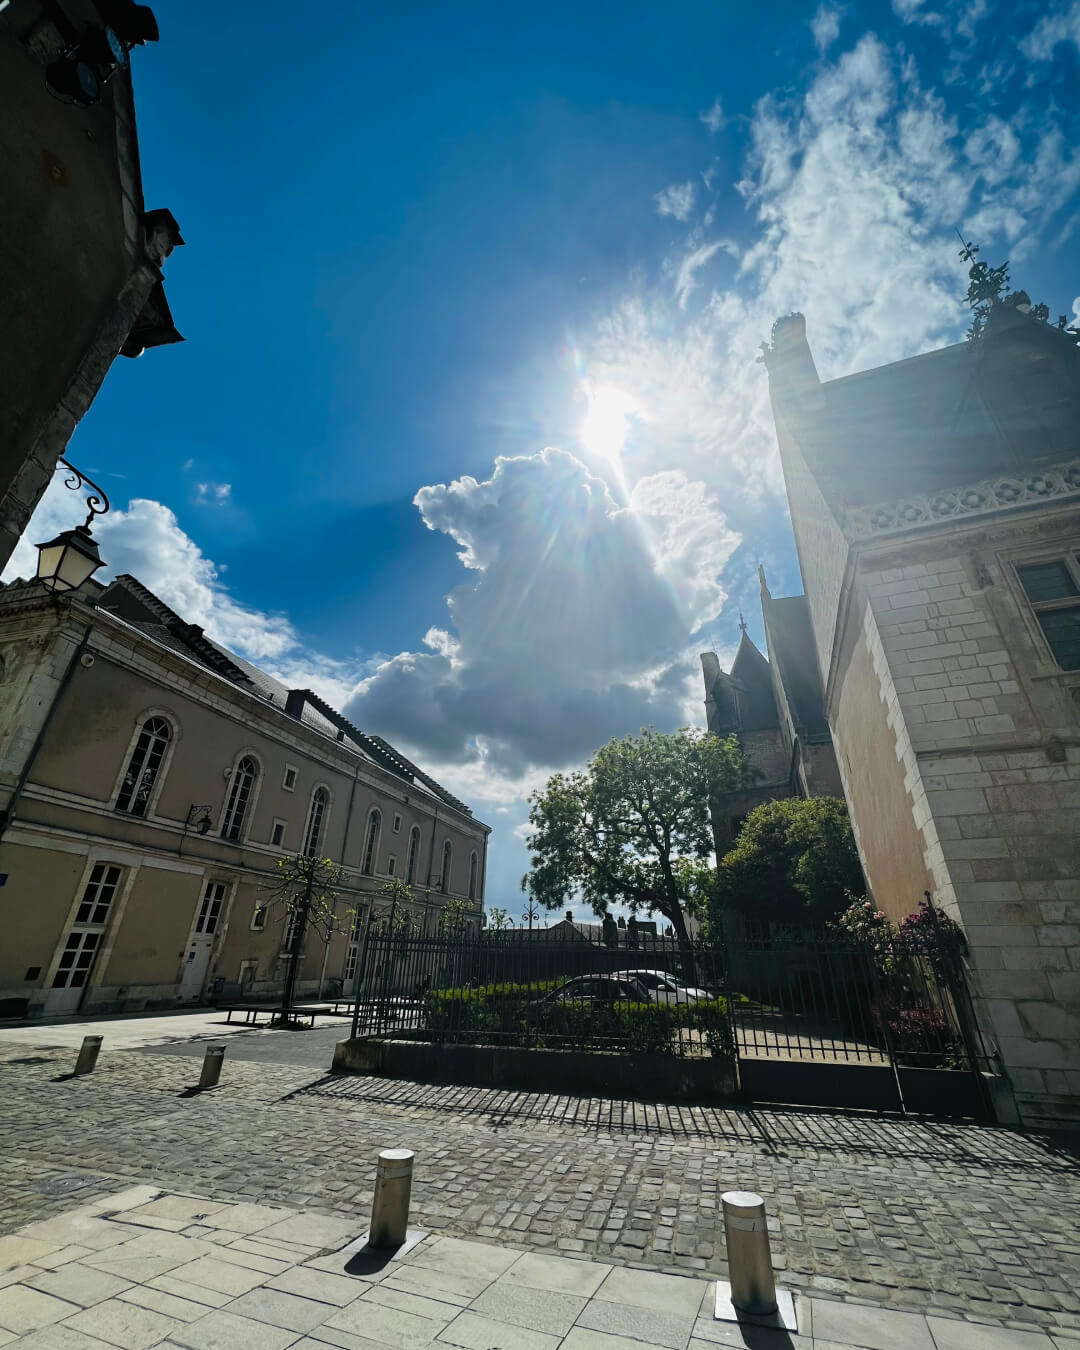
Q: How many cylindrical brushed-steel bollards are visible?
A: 4